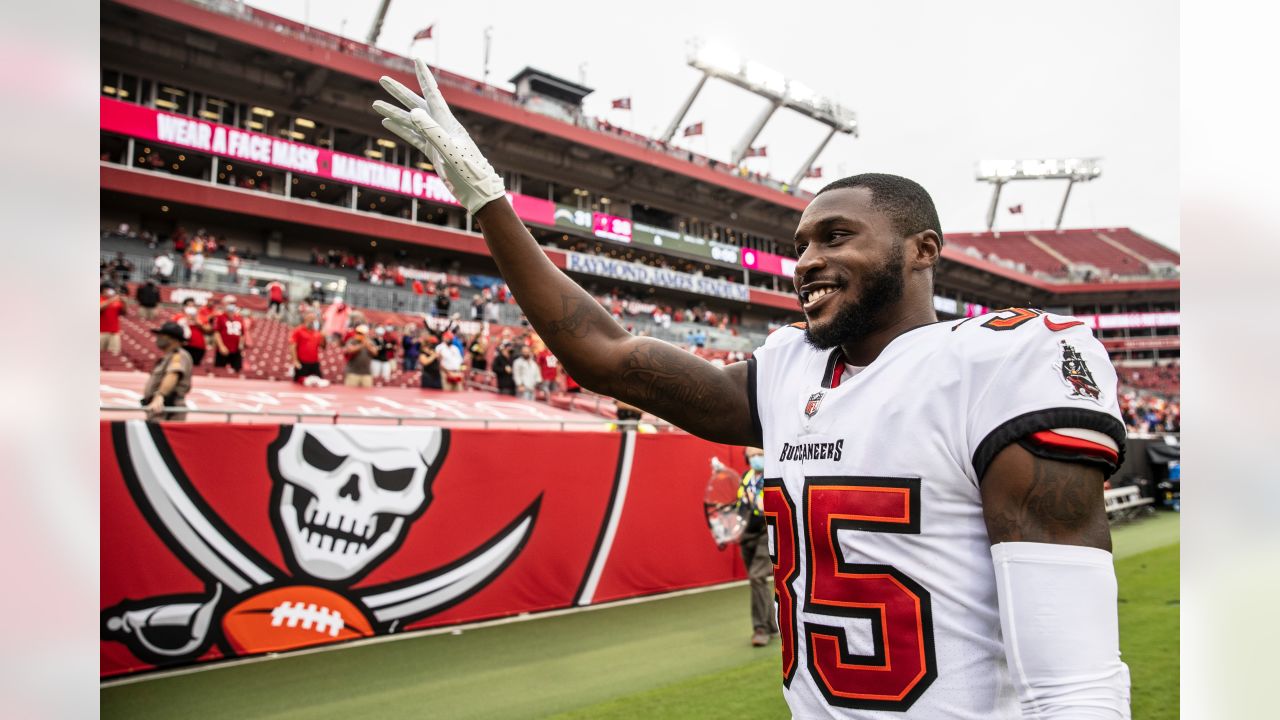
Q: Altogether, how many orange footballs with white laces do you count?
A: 1